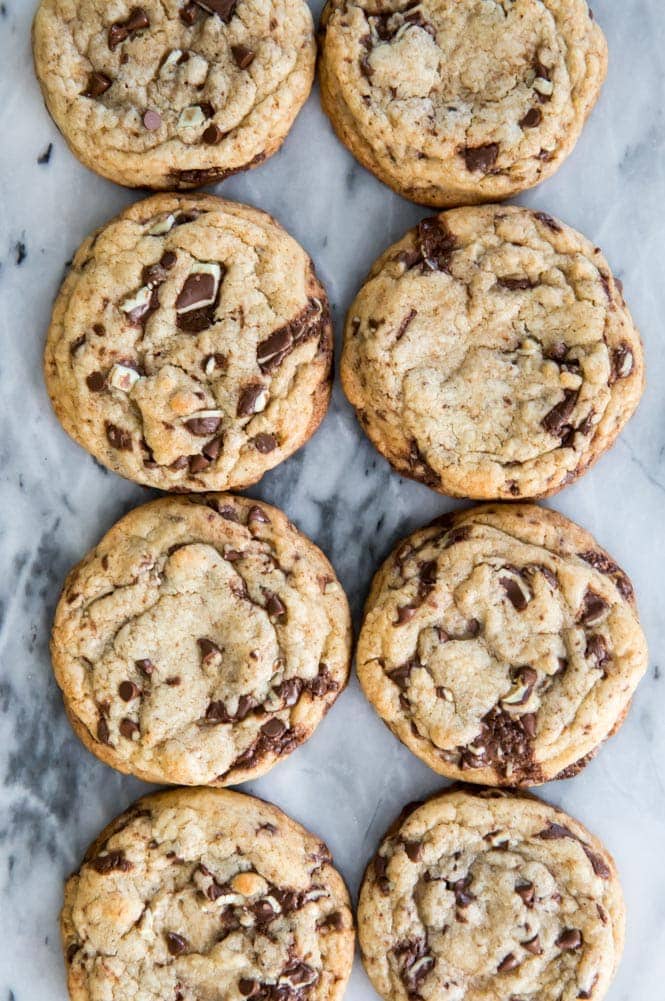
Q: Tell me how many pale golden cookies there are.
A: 8